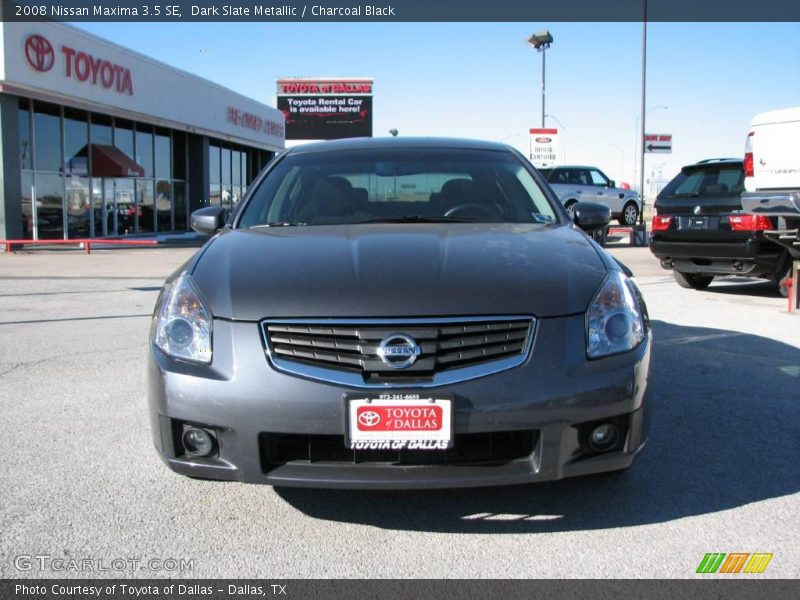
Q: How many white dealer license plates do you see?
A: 1